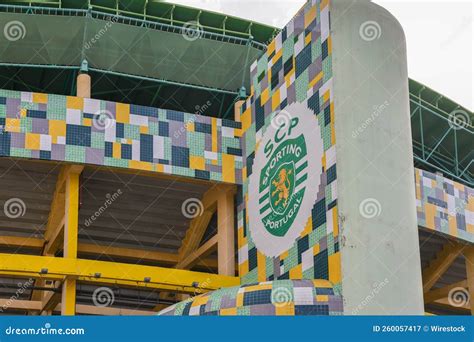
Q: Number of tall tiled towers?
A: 1